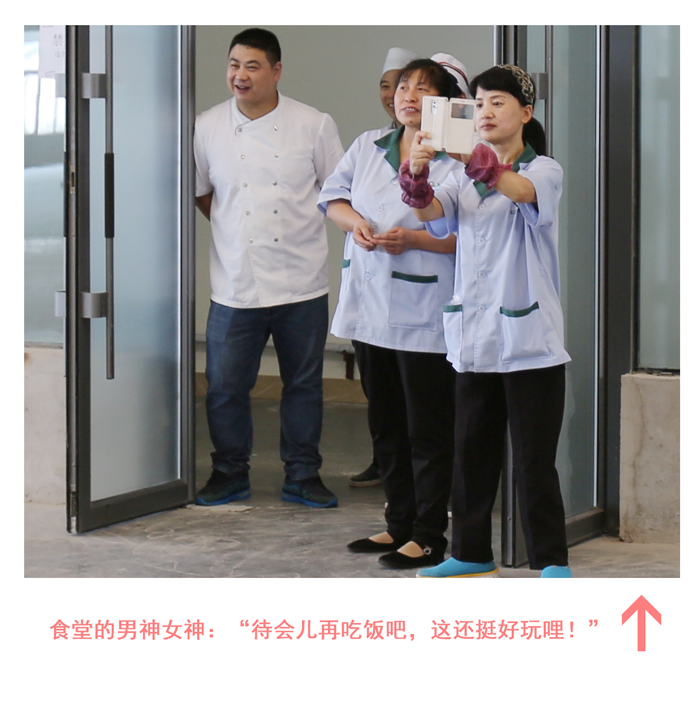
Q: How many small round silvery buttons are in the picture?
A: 10